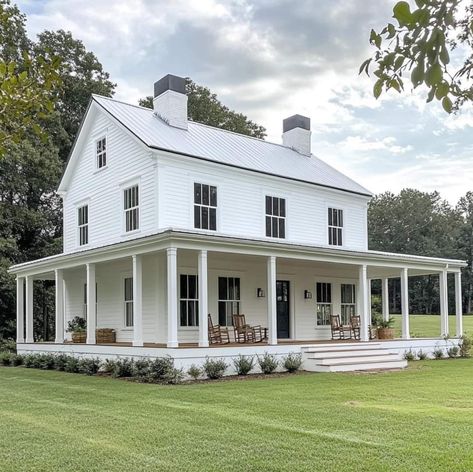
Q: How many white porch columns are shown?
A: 13